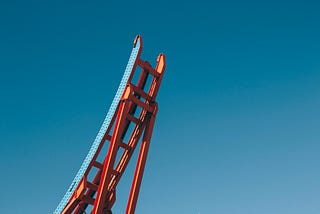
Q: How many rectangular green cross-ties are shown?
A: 0